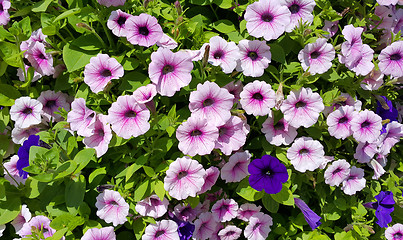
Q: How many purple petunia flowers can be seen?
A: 6